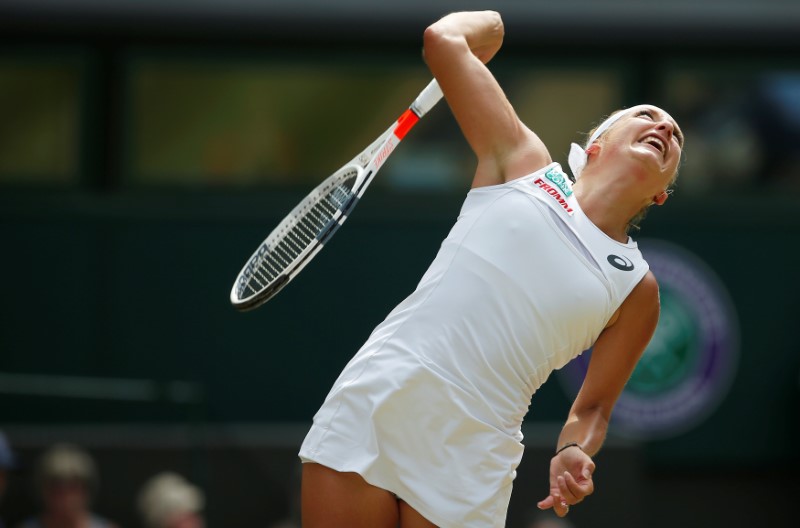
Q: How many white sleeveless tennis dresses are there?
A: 1